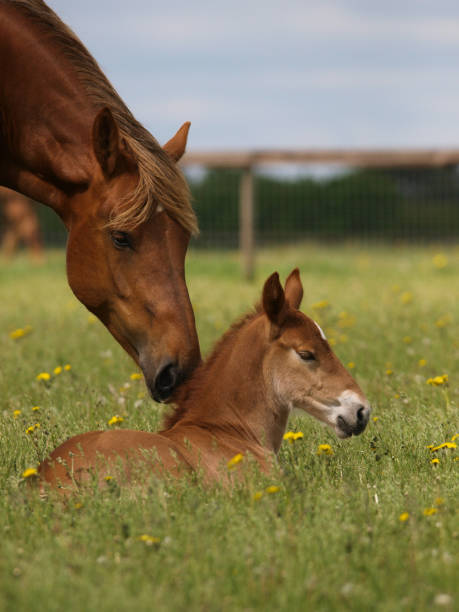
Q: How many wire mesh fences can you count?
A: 1